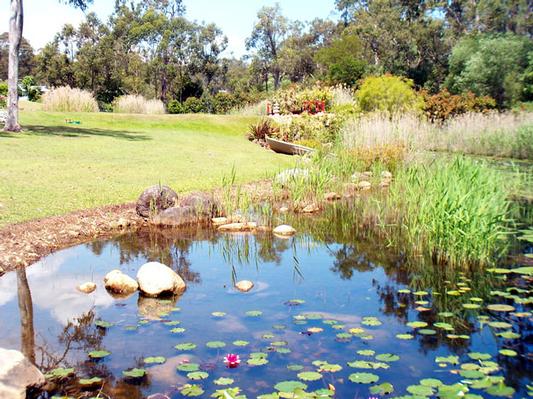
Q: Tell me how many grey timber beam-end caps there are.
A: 0